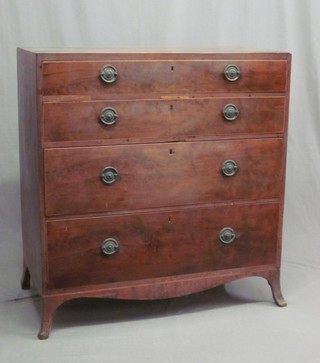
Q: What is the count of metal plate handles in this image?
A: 8